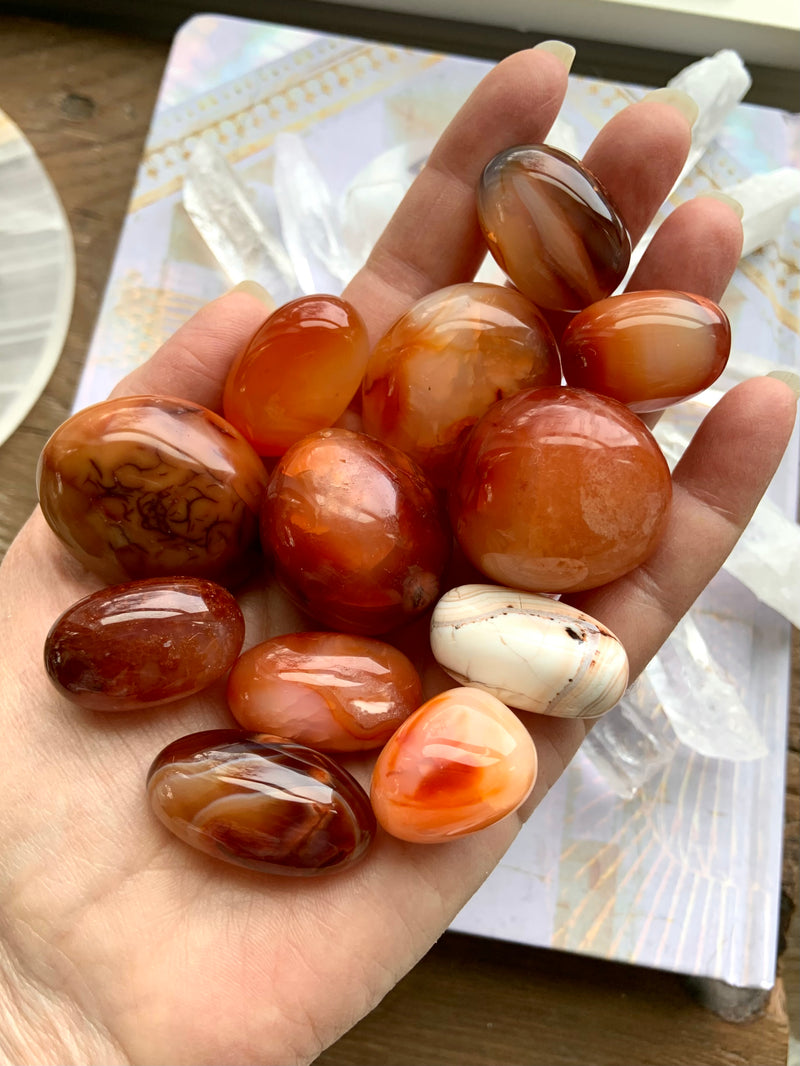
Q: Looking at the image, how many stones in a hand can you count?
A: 12